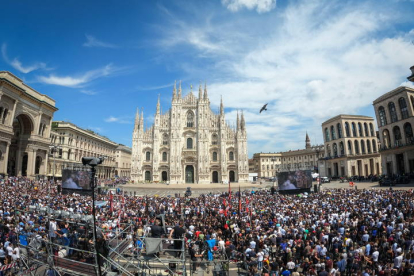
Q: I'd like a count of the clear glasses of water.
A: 0